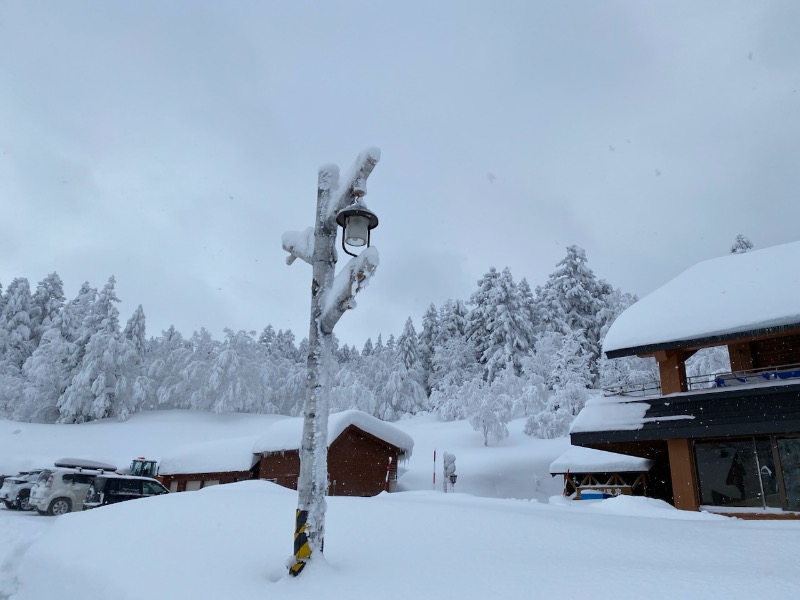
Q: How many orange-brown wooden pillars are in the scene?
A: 3